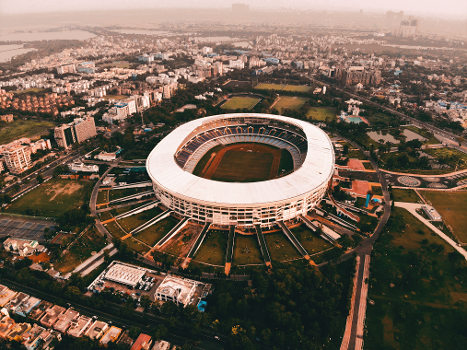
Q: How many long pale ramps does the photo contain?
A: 12